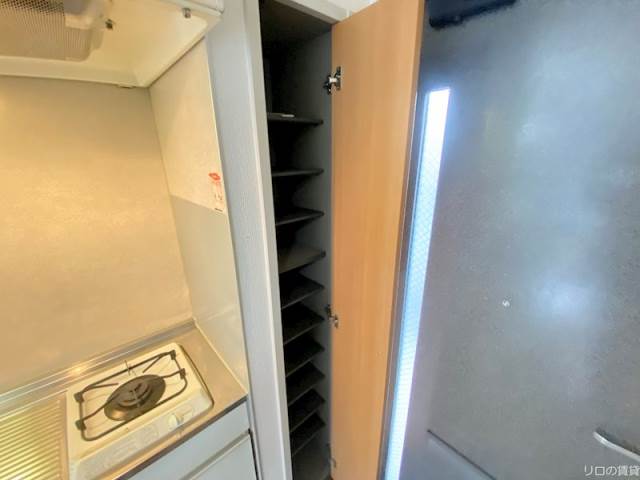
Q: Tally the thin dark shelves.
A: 10